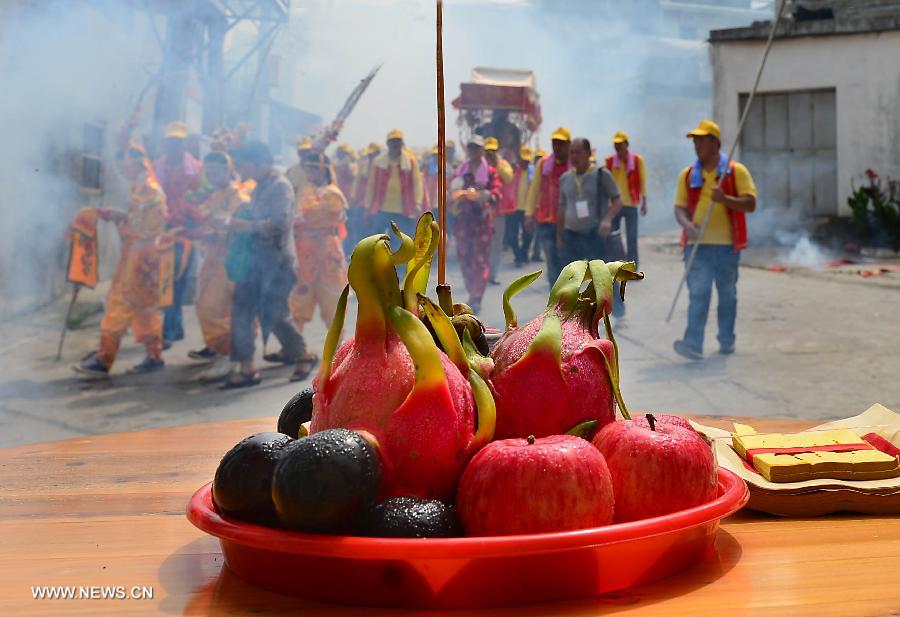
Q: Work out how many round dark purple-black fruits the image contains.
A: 4